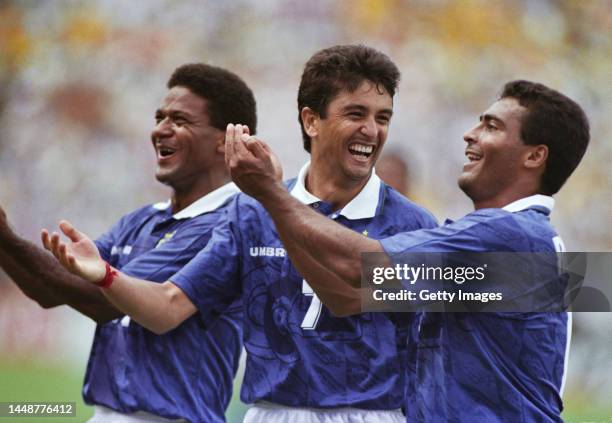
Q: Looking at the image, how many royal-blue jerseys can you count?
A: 3